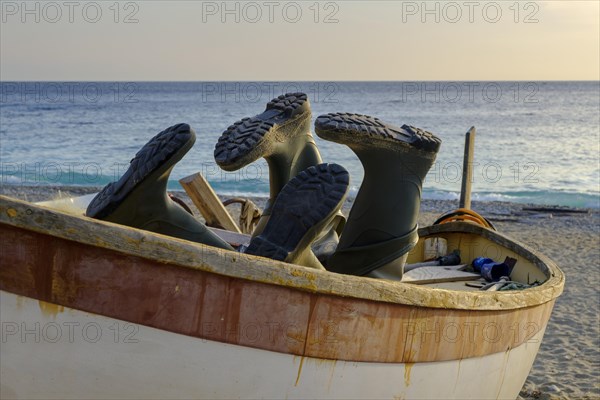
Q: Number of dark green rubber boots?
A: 4